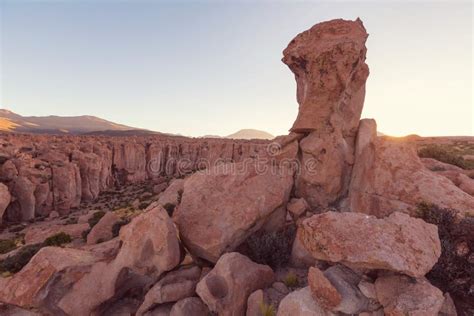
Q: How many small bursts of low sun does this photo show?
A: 1